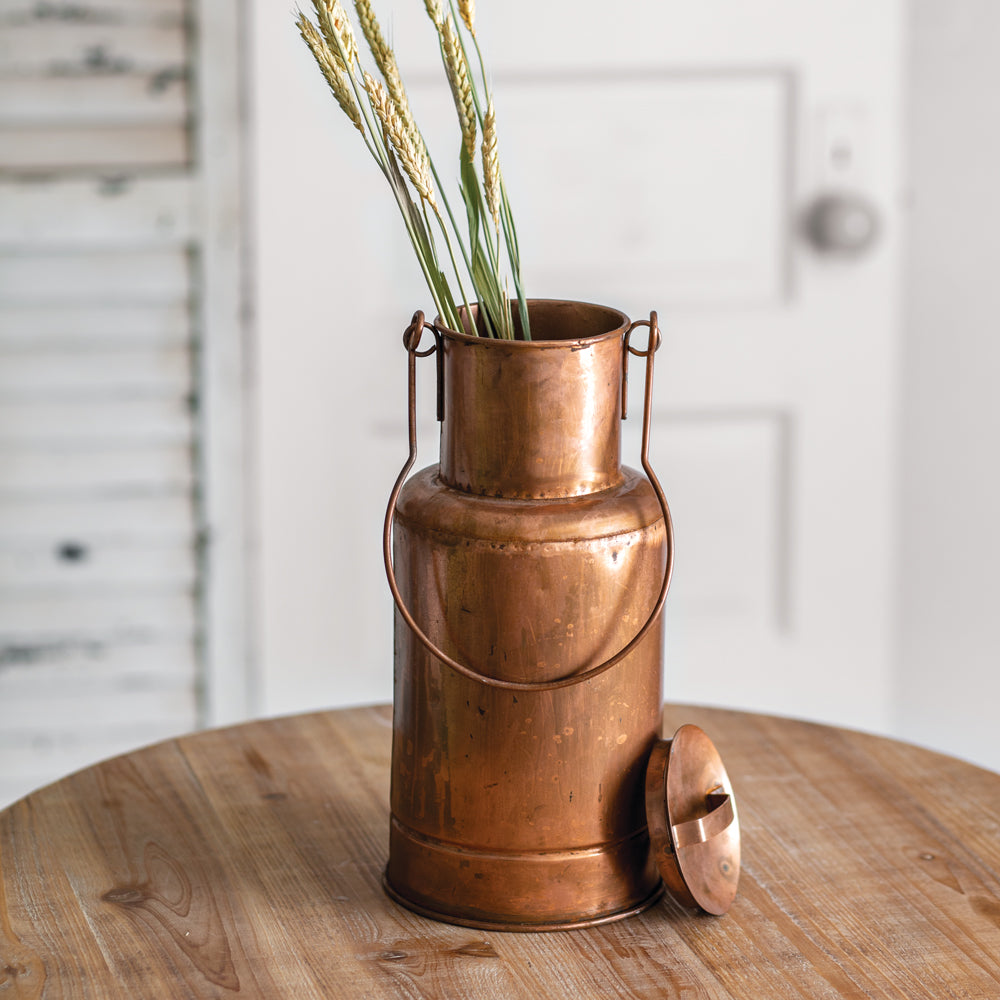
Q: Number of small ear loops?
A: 2